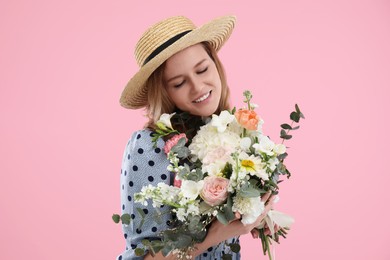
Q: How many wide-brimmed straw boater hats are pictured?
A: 1